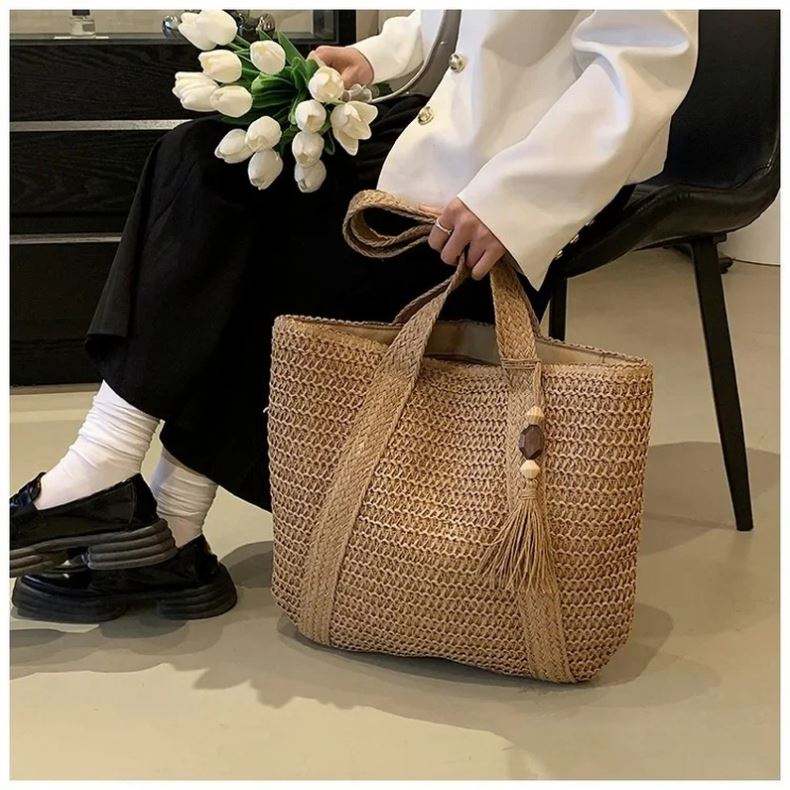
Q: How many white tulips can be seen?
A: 14